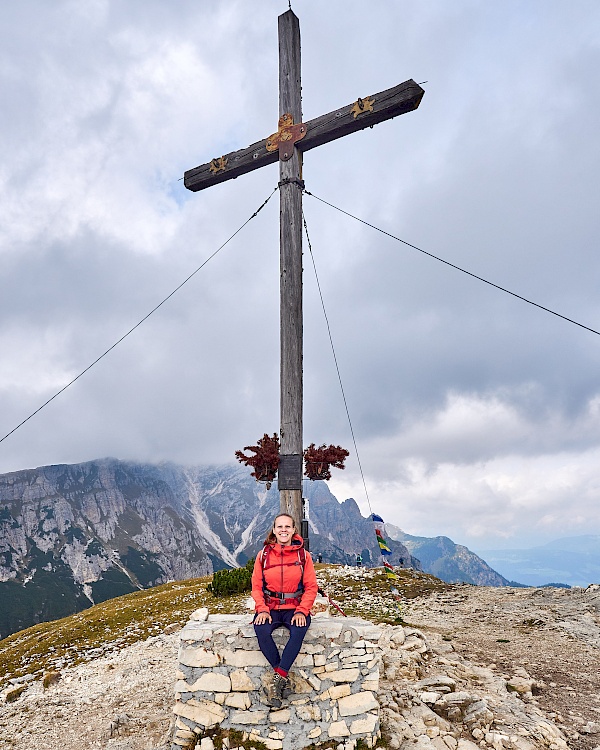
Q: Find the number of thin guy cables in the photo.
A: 3